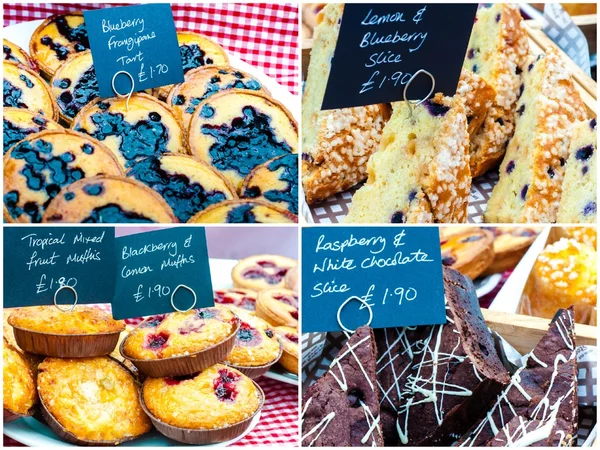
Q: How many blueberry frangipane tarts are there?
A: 14